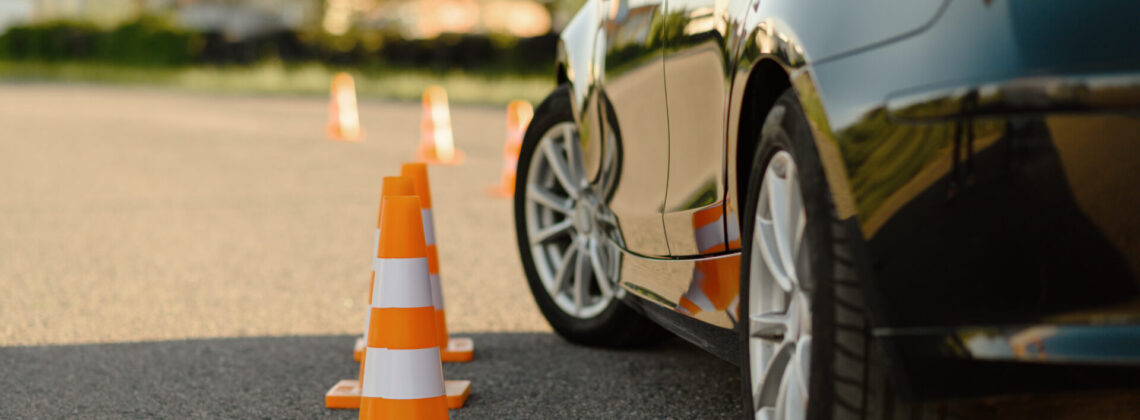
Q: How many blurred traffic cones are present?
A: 3